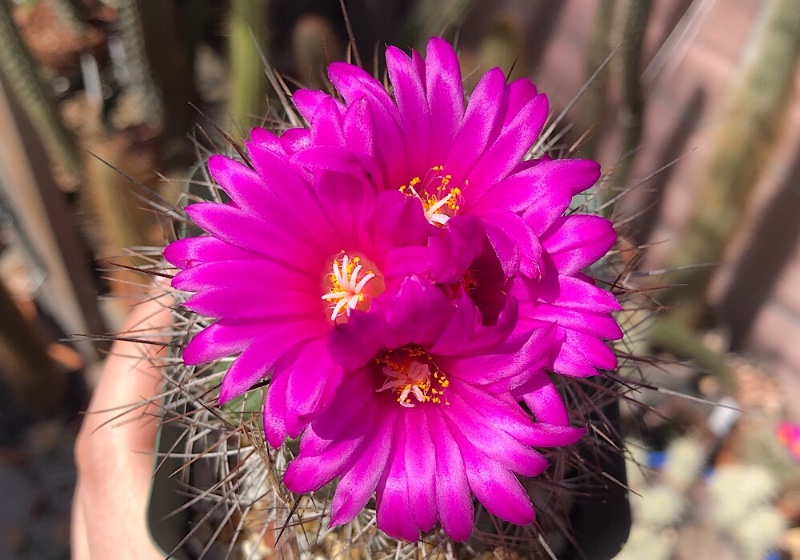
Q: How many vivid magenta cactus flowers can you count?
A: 4